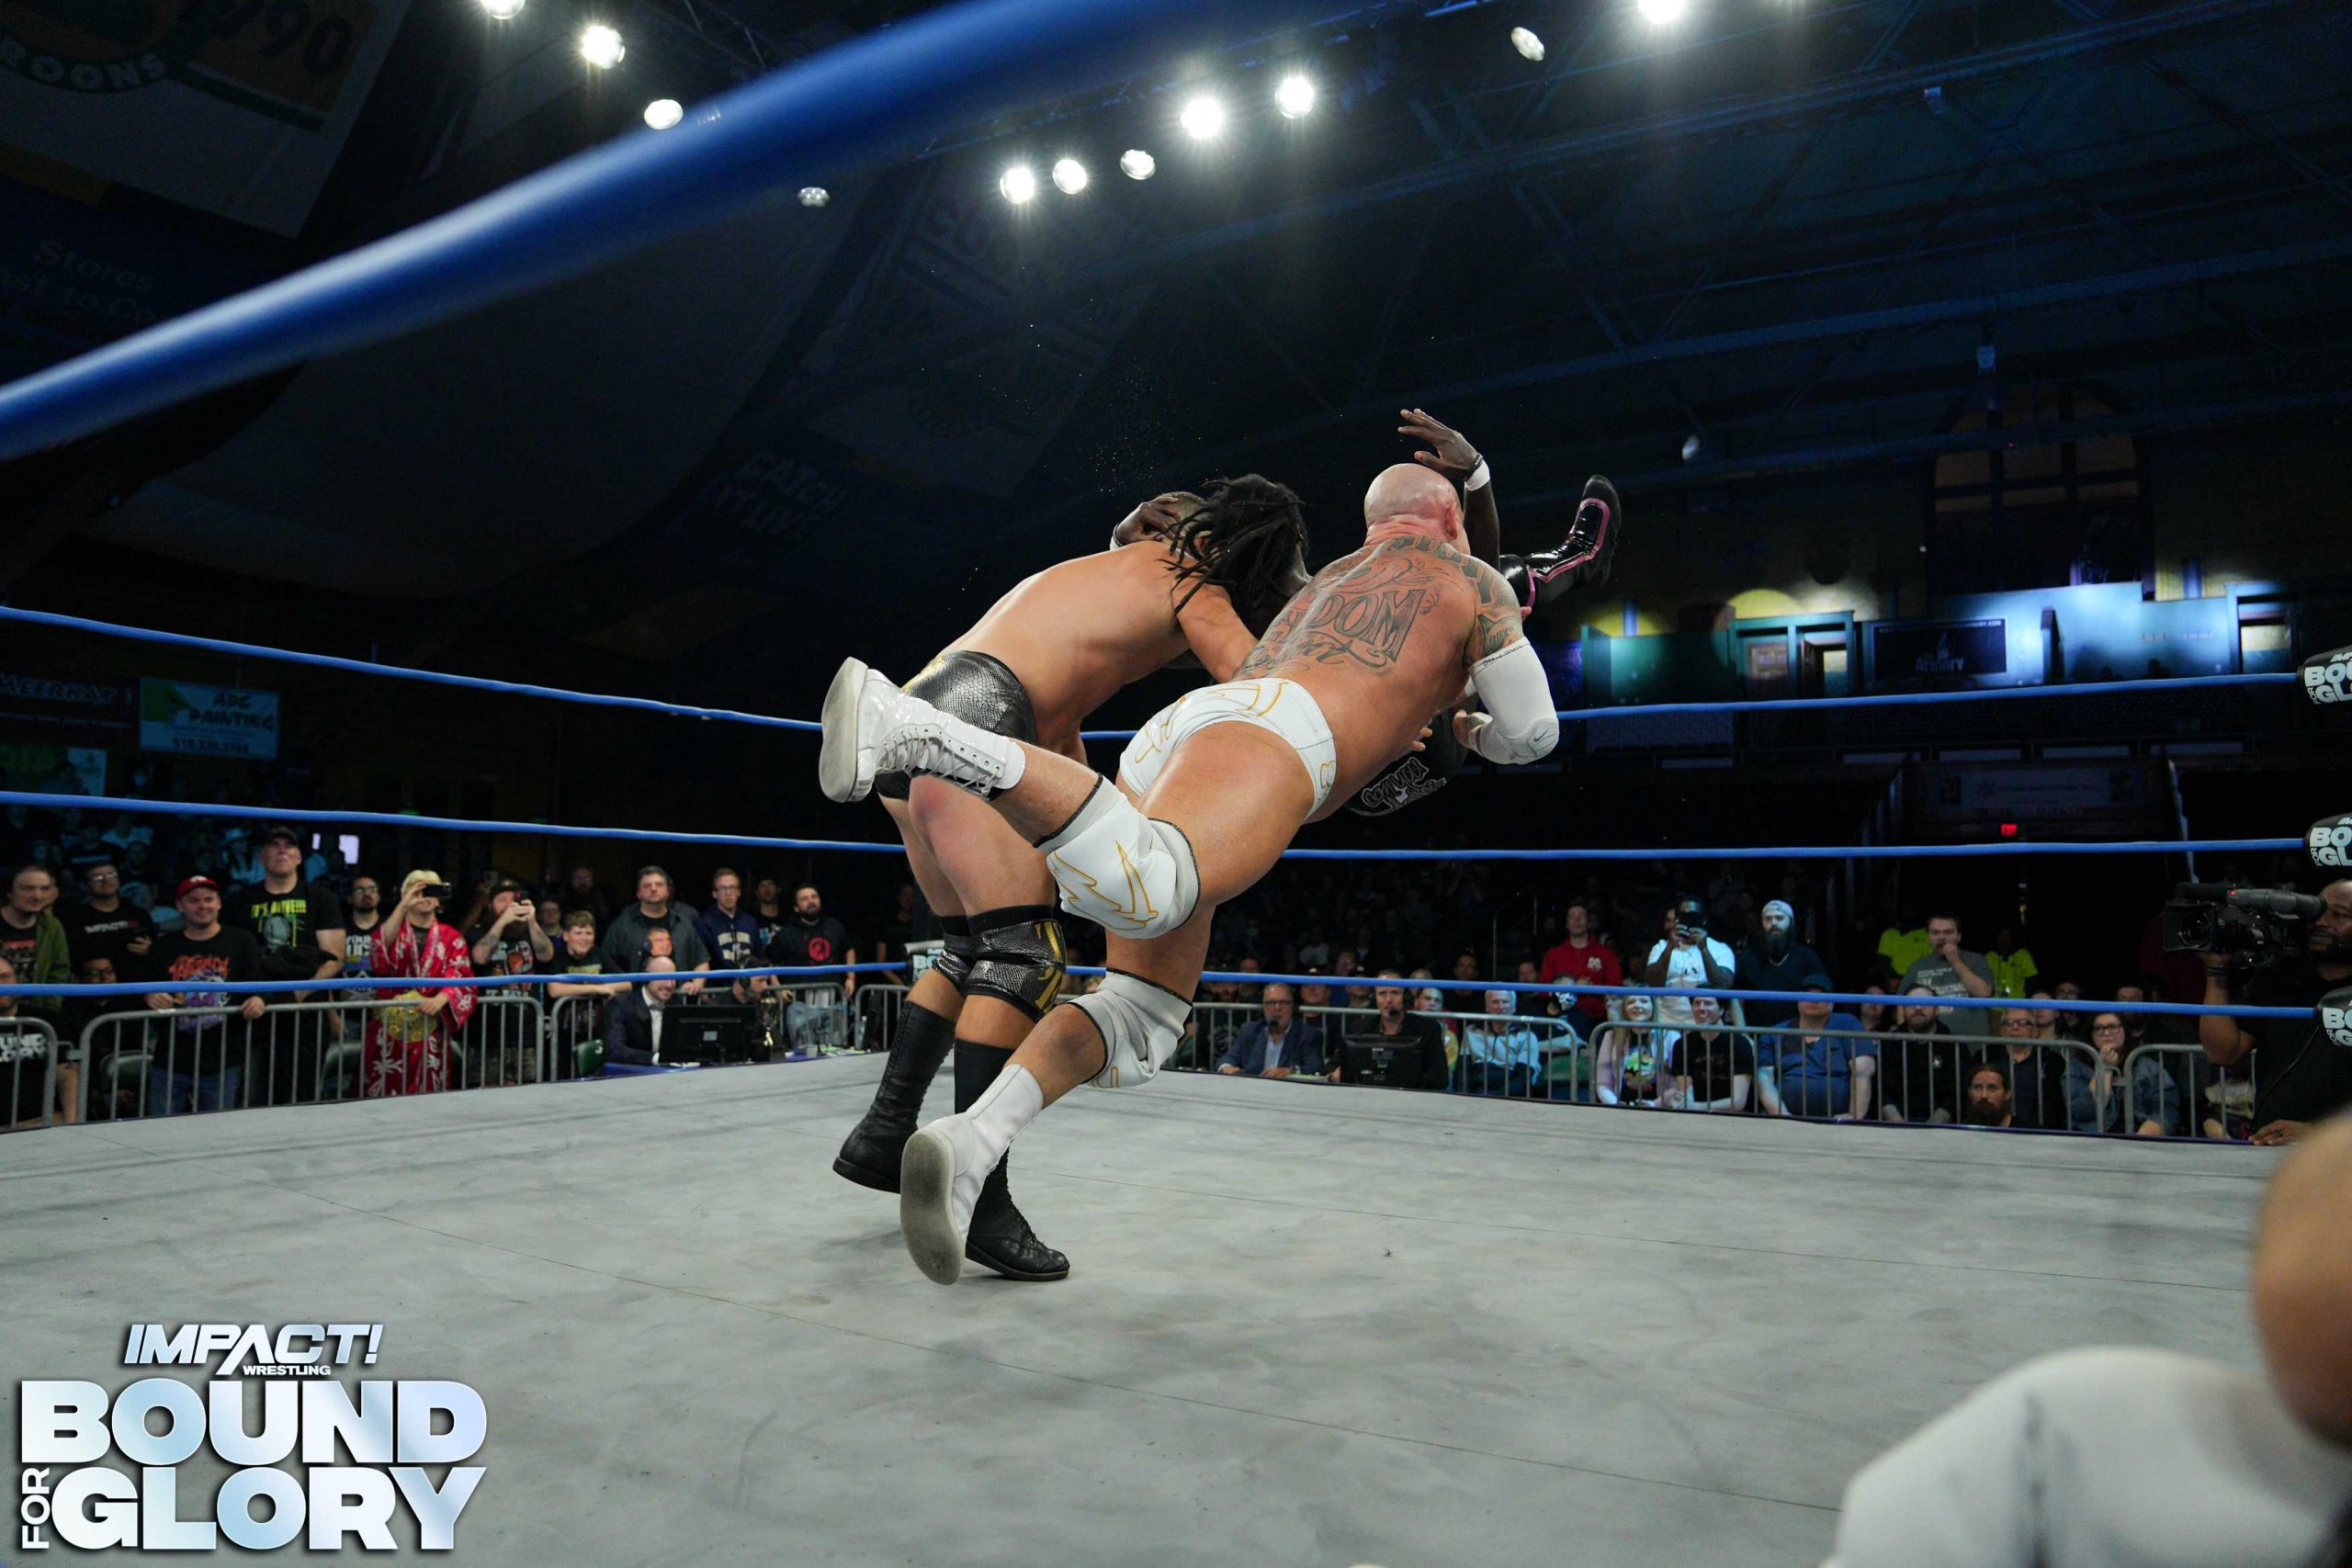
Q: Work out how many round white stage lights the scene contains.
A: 11